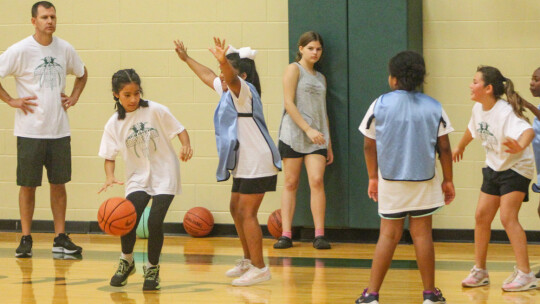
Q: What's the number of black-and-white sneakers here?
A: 2